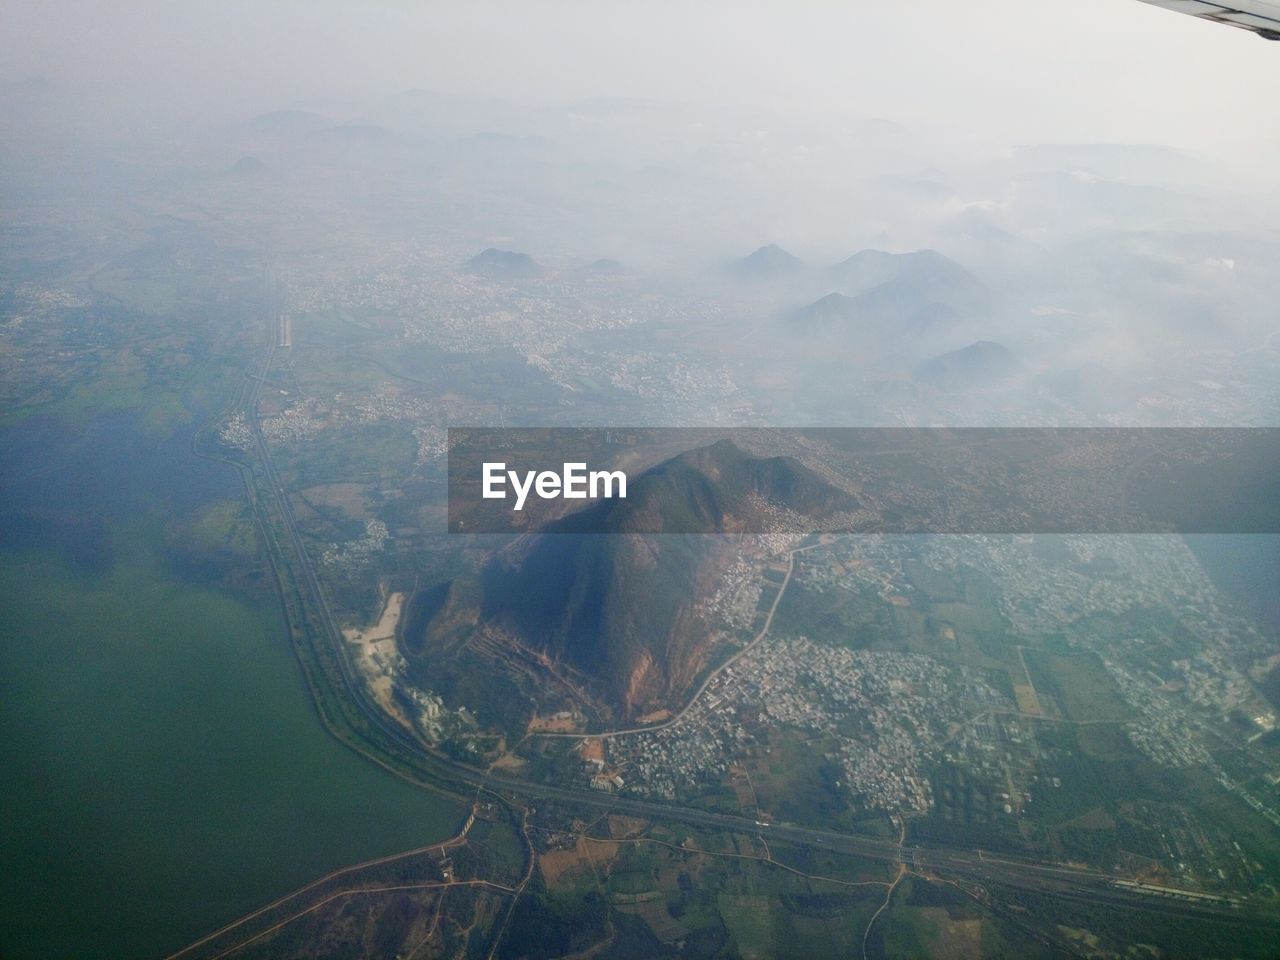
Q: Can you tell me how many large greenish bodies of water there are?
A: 1